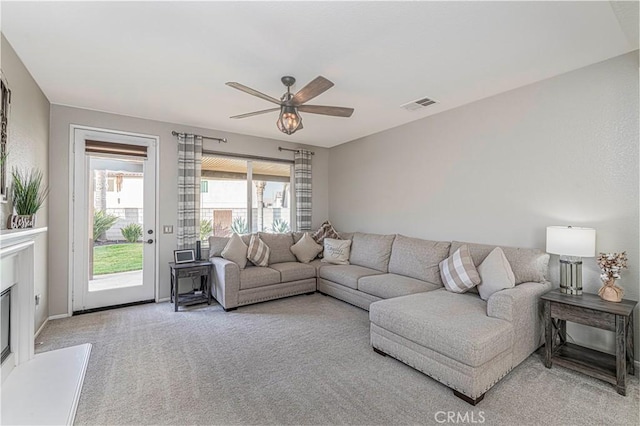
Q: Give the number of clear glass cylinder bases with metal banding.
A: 1